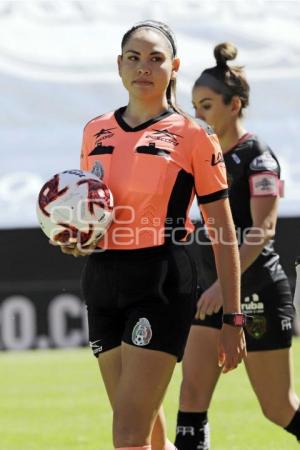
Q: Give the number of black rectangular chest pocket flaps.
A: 2